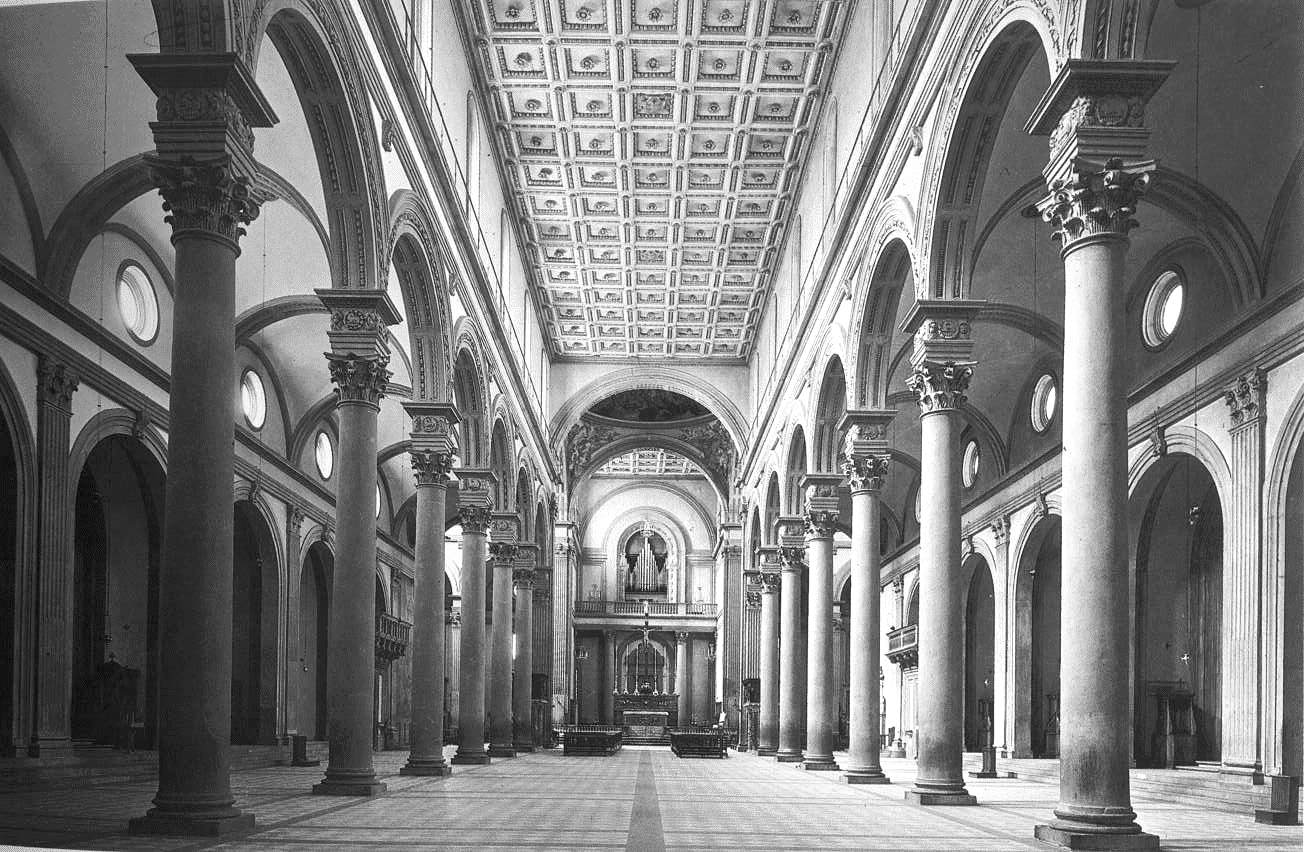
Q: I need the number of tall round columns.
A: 12